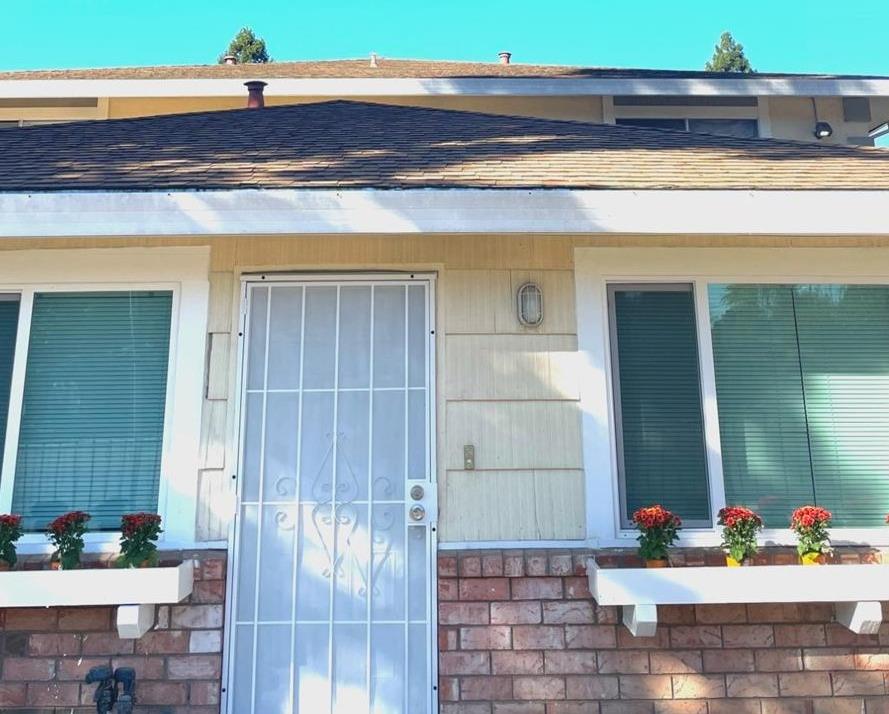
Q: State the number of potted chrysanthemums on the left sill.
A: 3